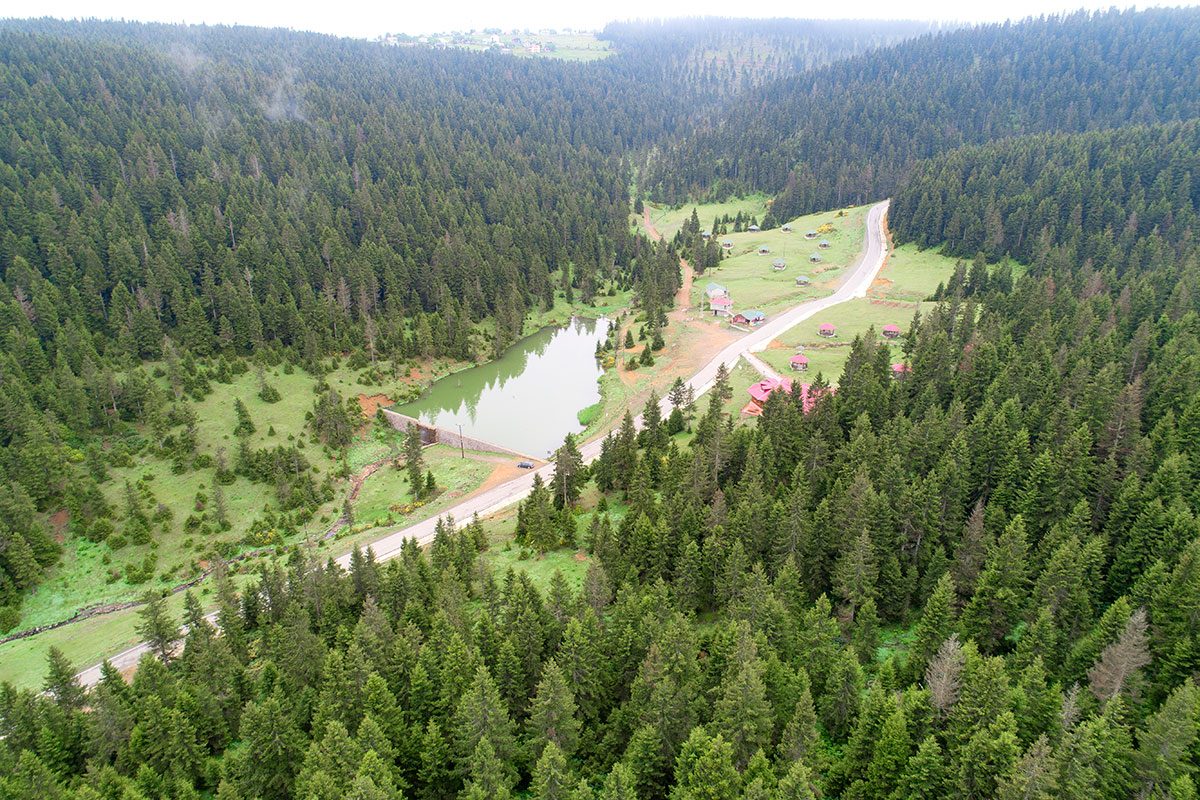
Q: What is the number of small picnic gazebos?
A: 14